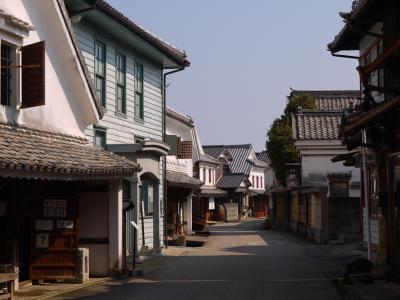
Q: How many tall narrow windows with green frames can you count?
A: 3